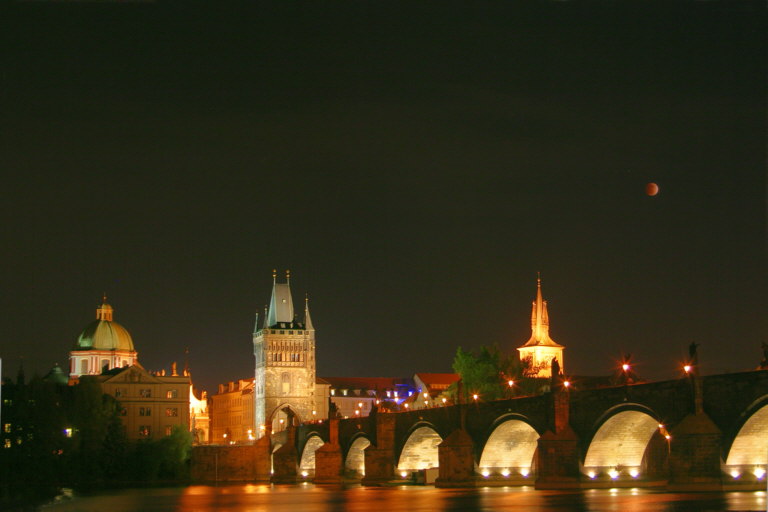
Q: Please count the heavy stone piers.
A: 6